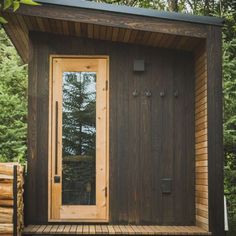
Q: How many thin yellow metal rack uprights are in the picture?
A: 0